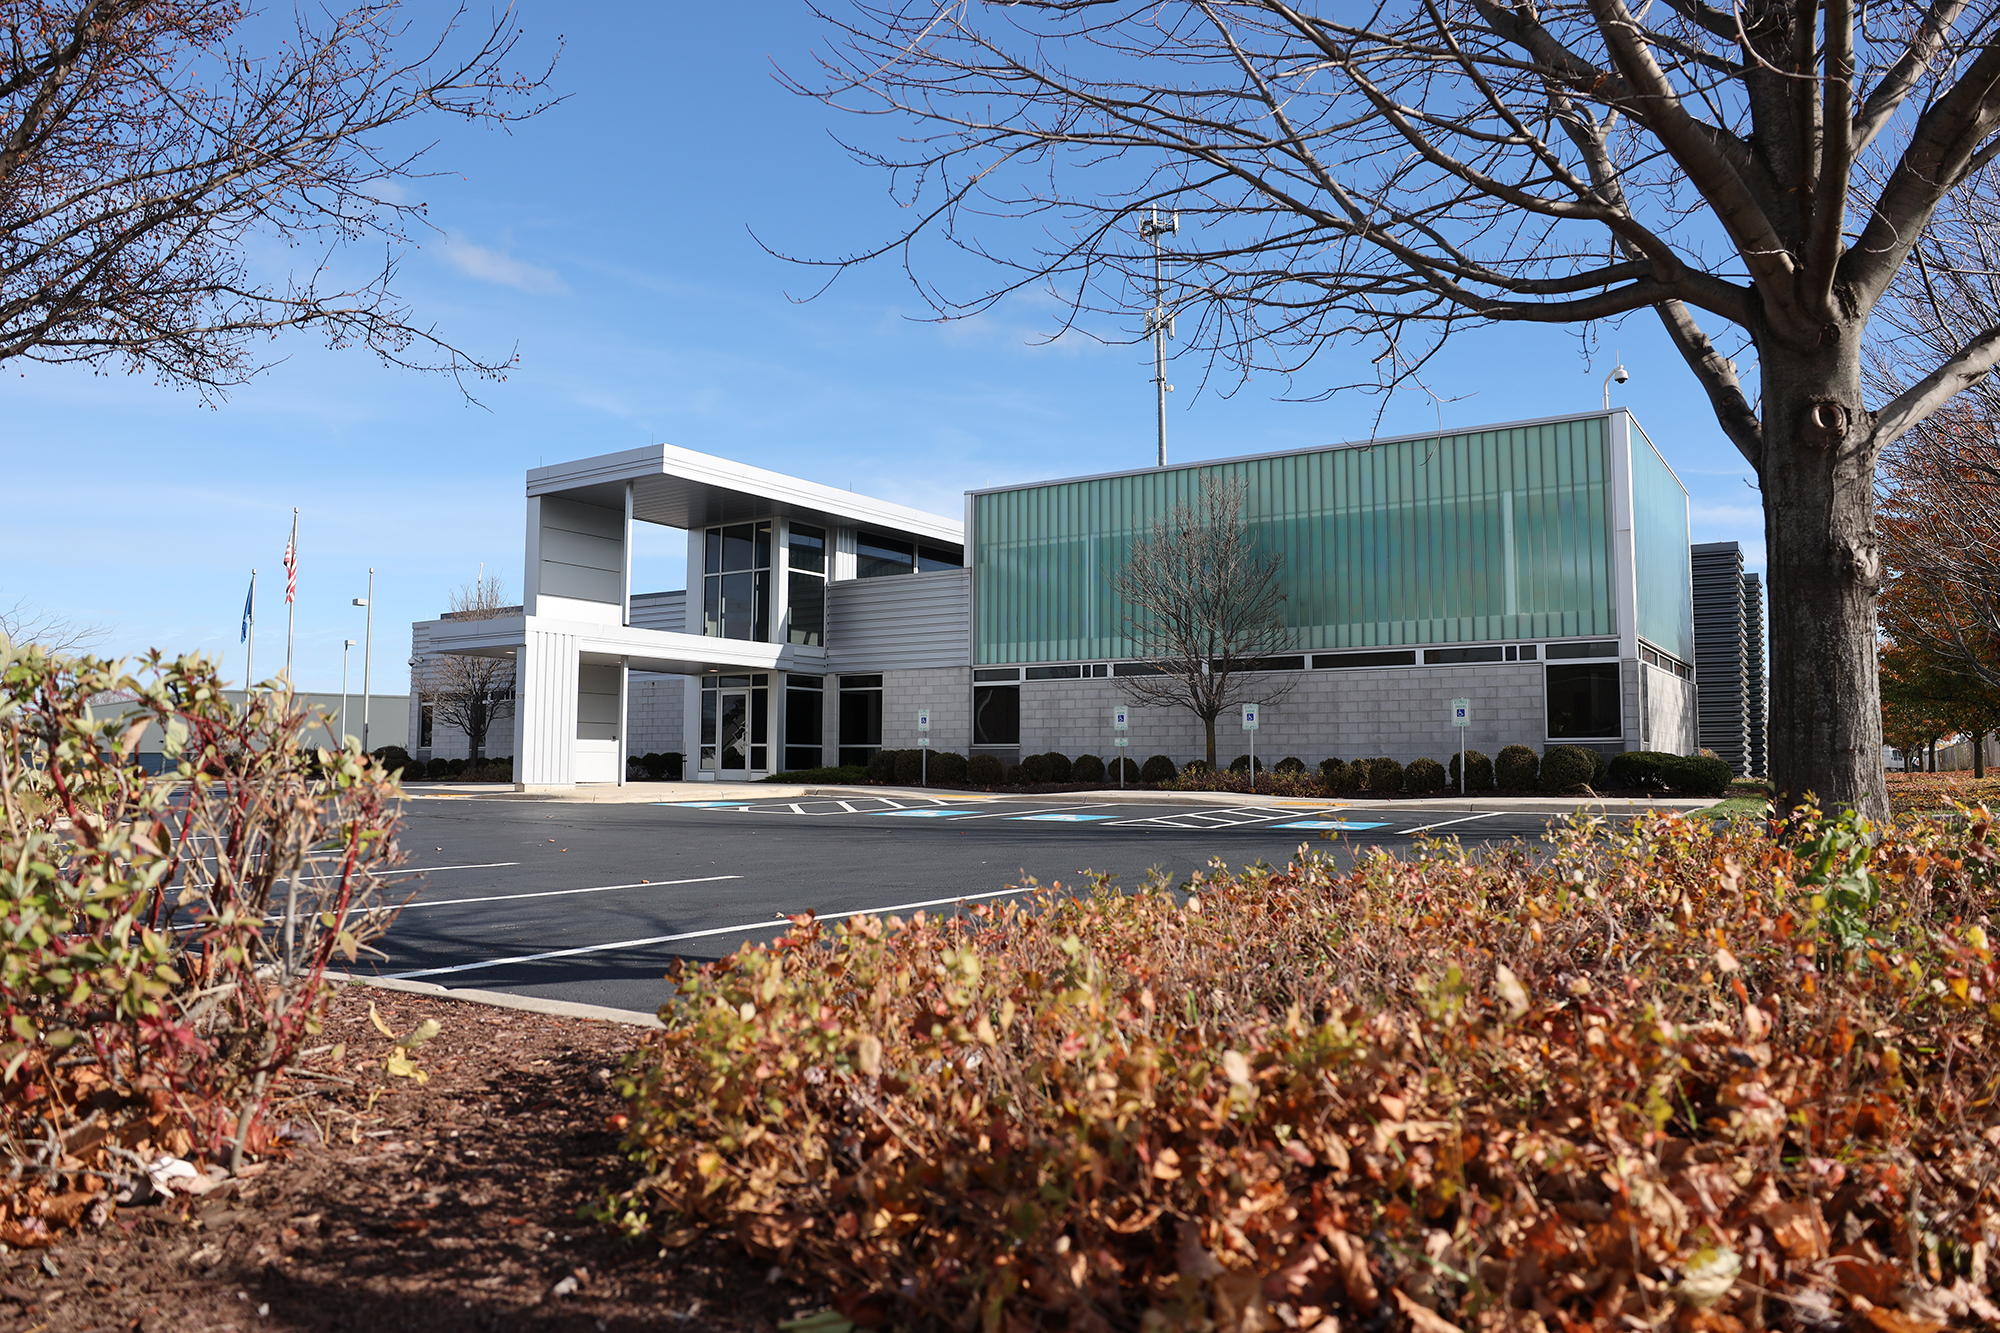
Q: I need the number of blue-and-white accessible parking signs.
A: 4